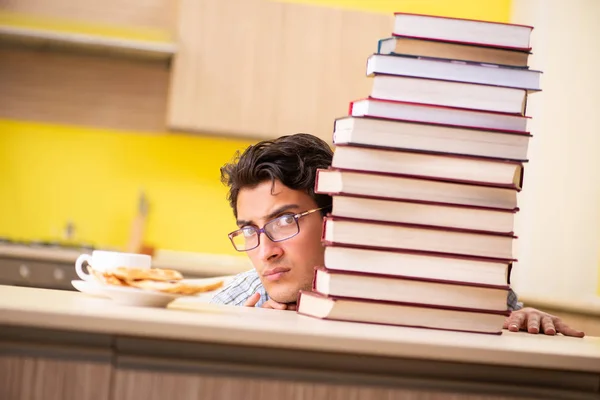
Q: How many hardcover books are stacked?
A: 13